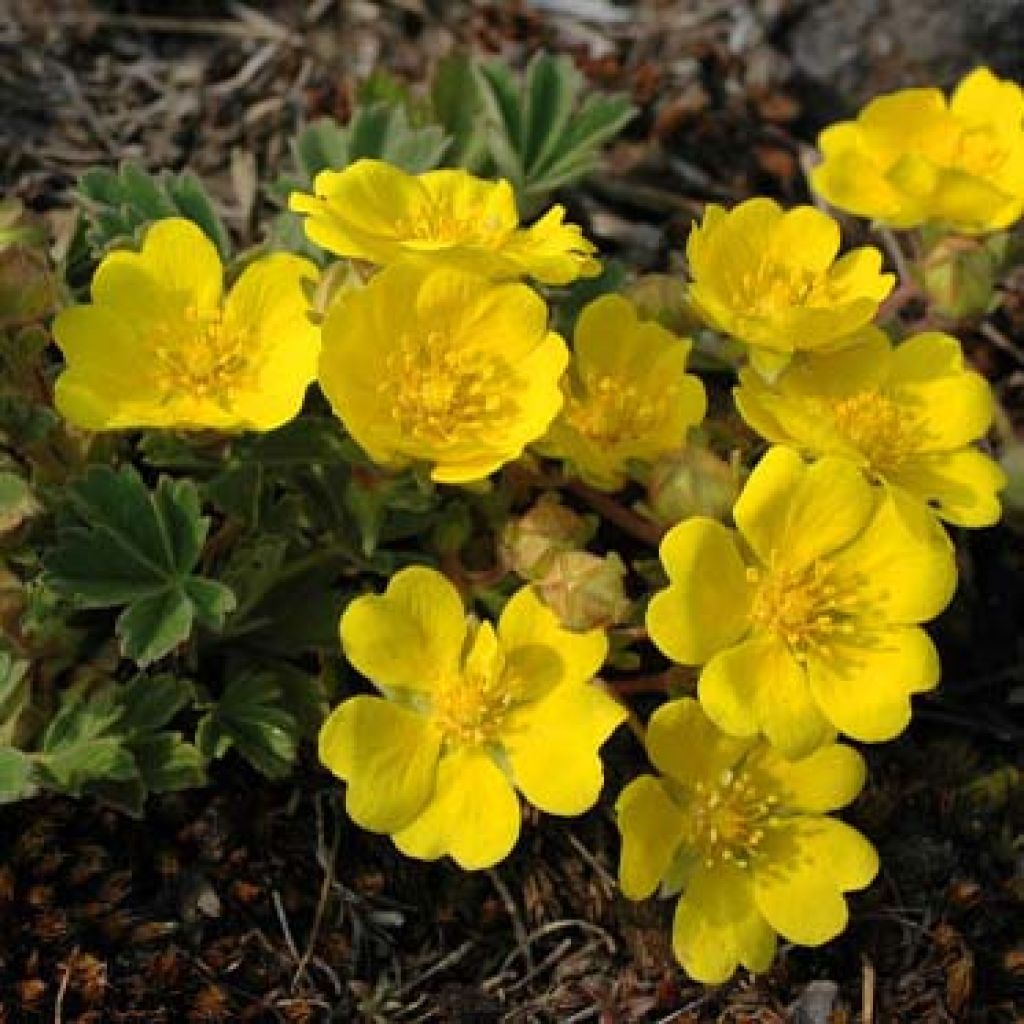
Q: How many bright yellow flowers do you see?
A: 10